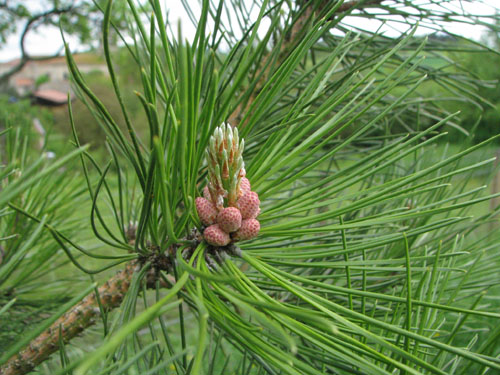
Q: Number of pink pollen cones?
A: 7